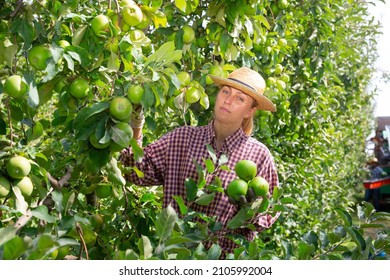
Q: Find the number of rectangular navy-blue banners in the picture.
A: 0